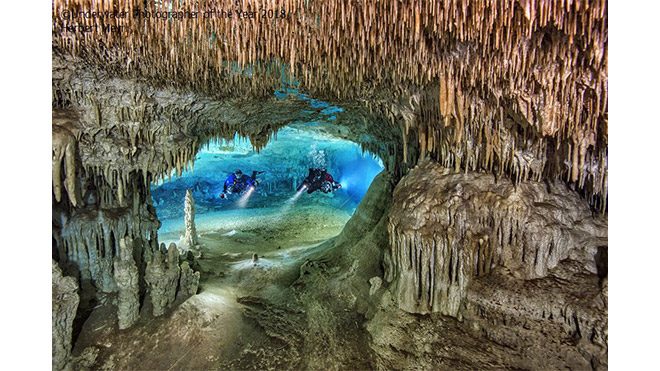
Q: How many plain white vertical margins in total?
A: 2